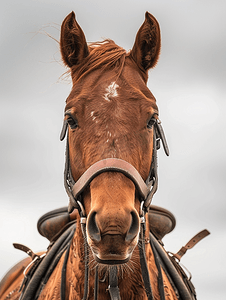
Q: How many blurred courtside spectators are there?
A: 0